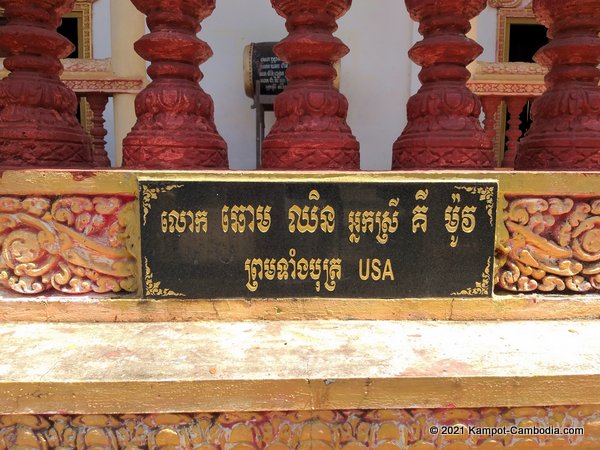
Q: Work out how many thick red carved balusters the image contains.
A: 5